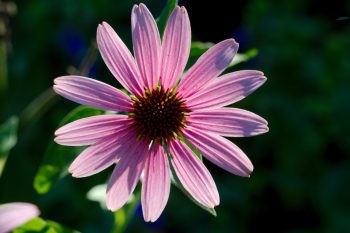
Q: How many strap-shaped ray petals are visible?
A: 13